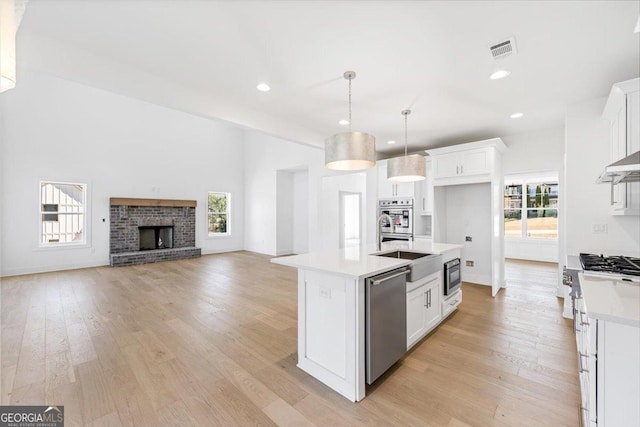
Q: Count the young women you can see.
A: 0